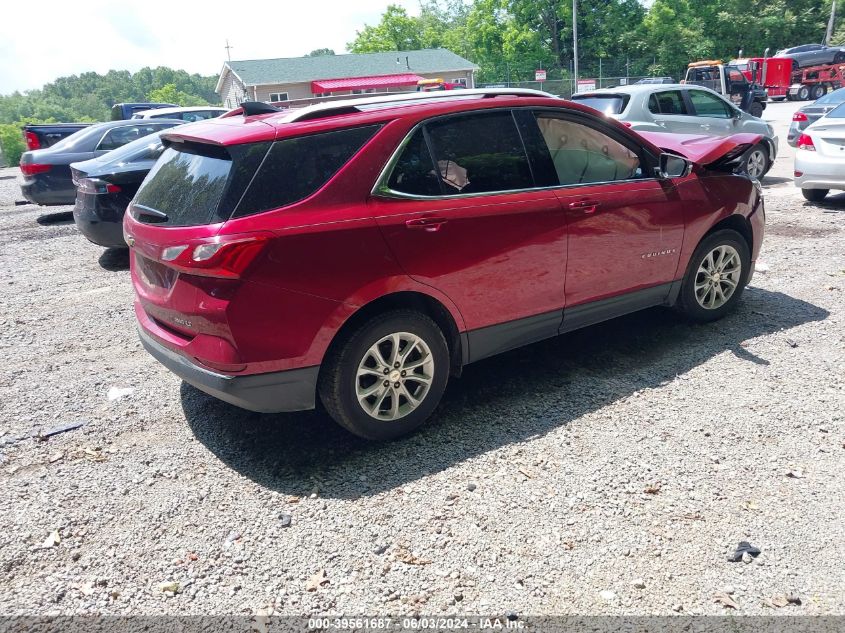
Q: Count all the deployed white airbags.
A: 1